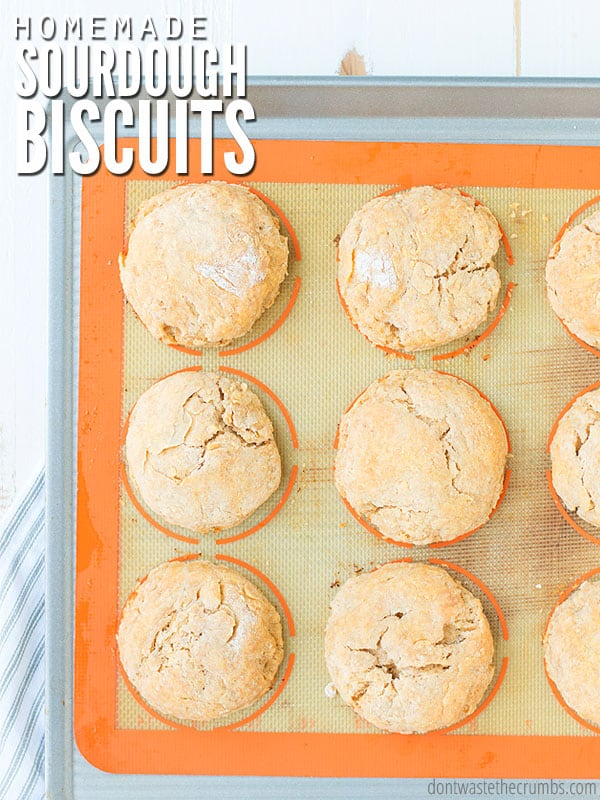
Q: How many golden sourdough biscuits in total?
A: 9